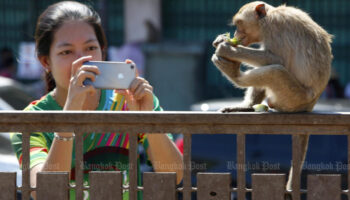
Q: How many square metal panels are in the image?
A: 7